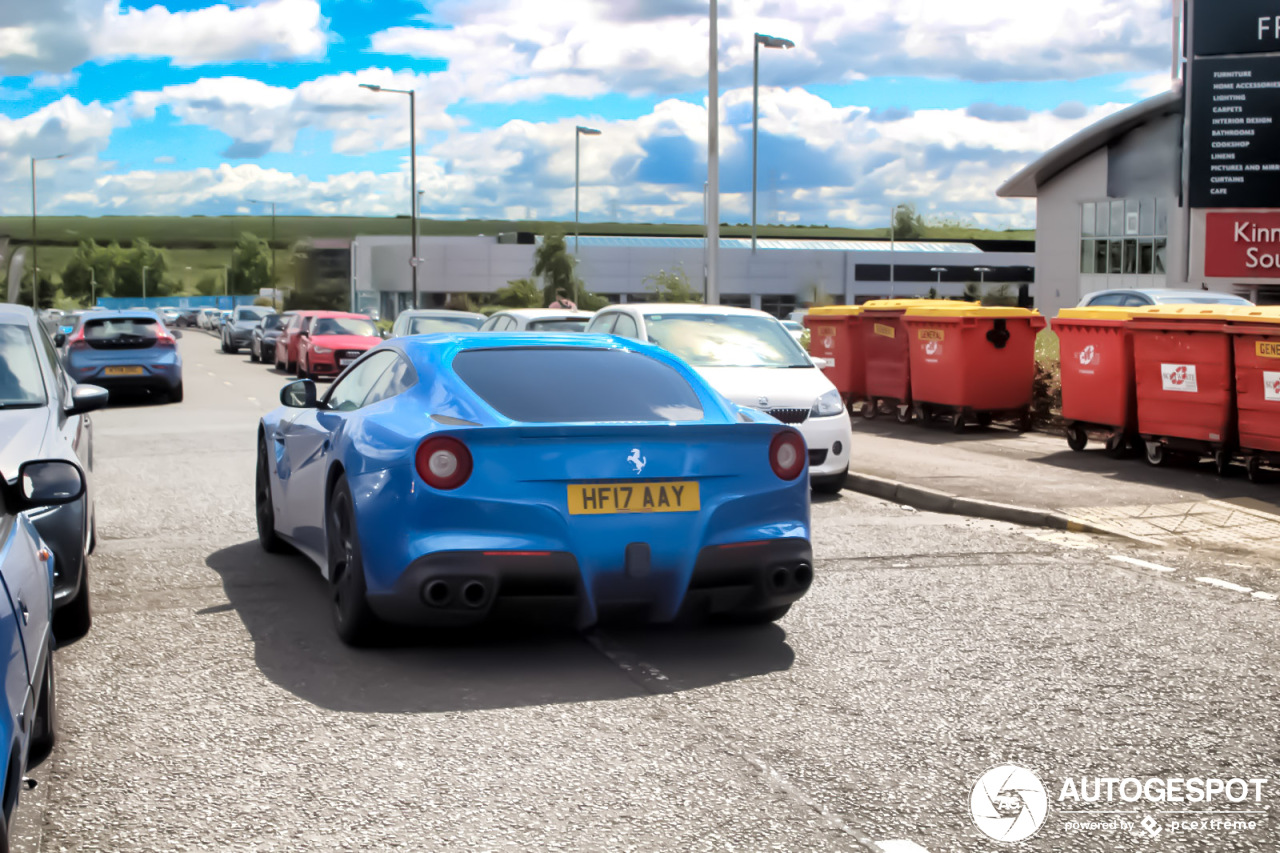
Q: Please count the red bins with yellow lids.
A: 6